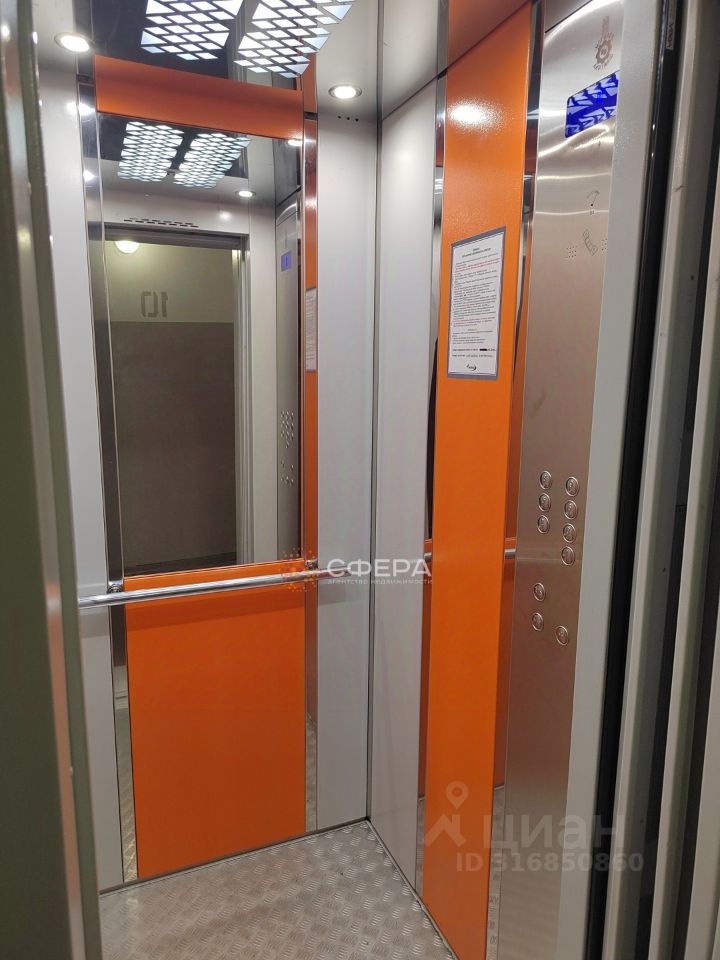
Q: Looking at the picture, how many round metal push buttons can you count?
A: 10